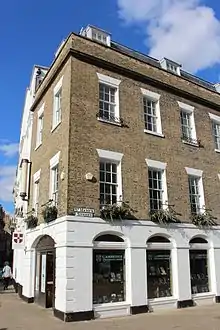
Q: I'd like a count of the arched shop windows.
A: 3